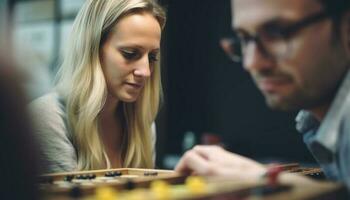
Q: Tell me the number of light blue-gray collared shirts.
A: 1